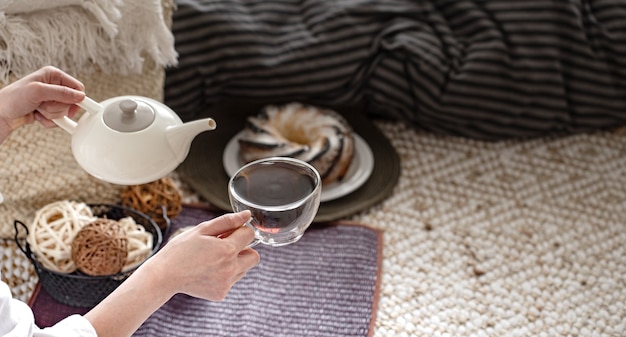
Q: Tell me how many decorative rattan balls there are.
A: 4